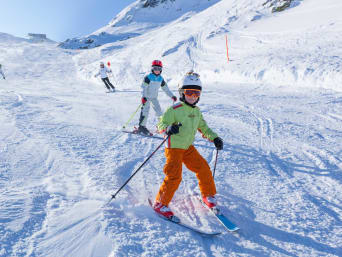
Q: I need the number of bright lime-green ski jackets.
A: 1